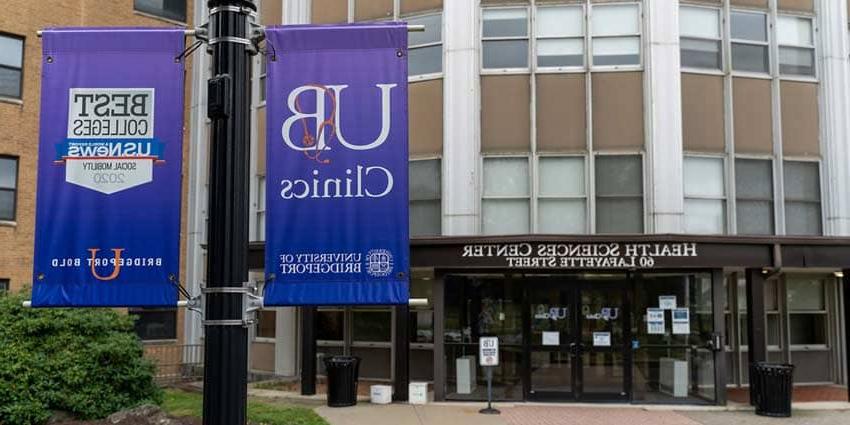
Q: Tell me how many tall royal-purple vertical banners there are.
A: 2